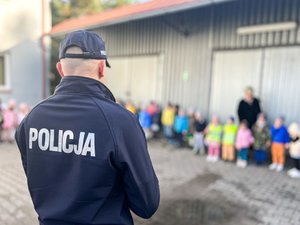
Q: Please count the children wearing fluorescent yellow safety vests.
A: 2